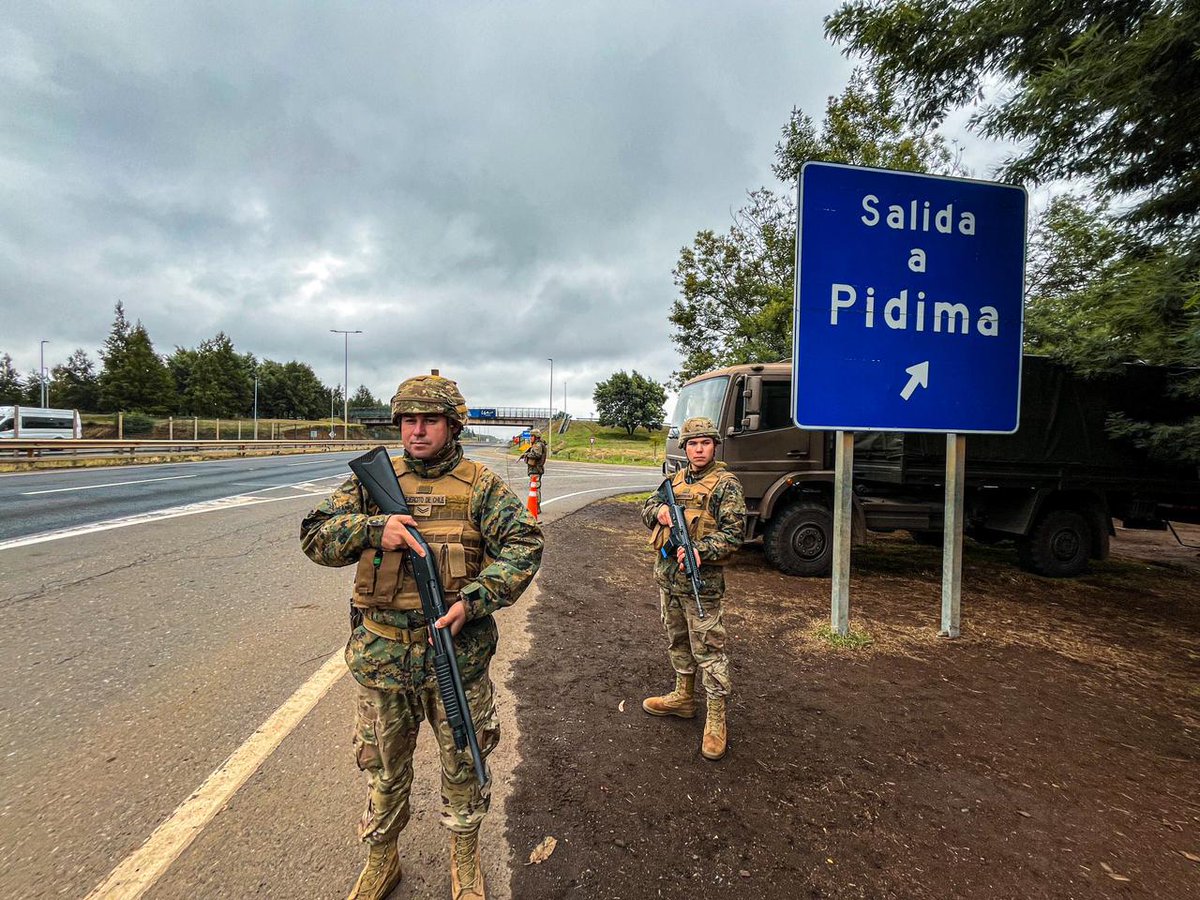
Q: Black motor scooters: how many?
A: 0